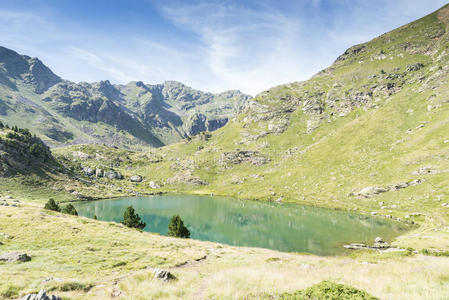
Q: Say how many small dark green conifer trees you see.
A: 4